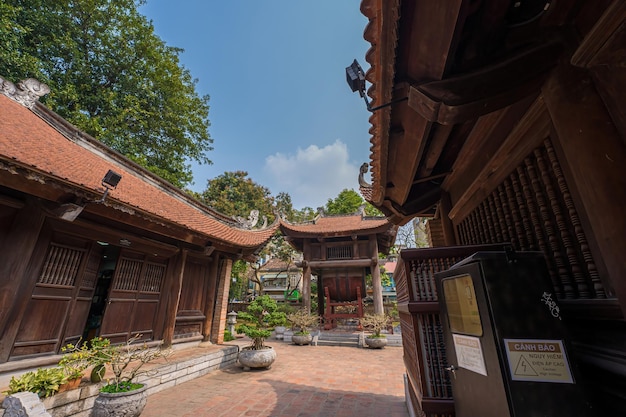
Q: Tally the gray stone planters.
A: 4